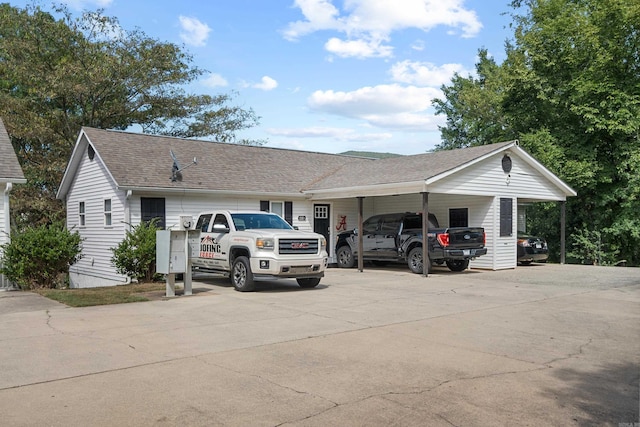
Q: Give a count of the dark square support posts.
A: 3